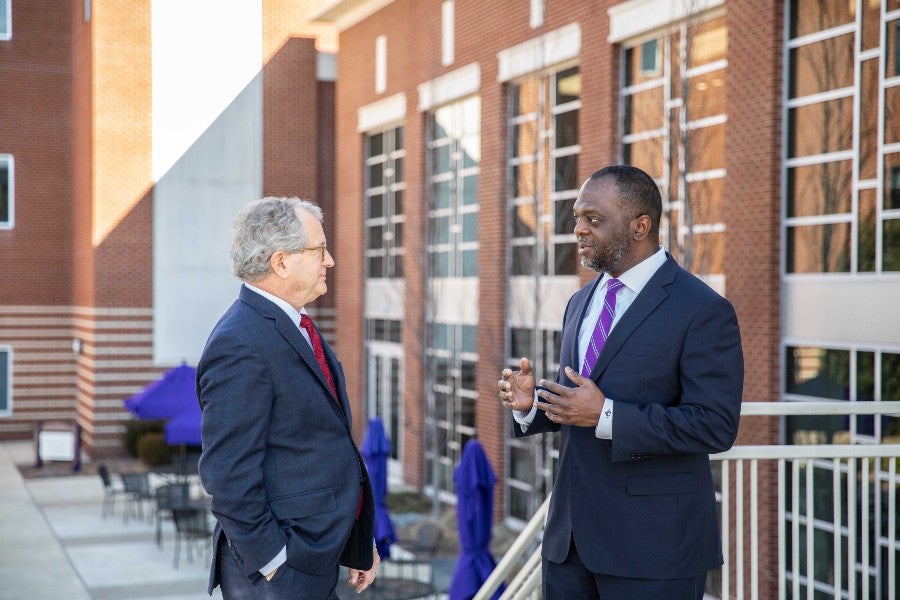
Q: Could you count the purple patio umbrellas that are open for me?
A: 2